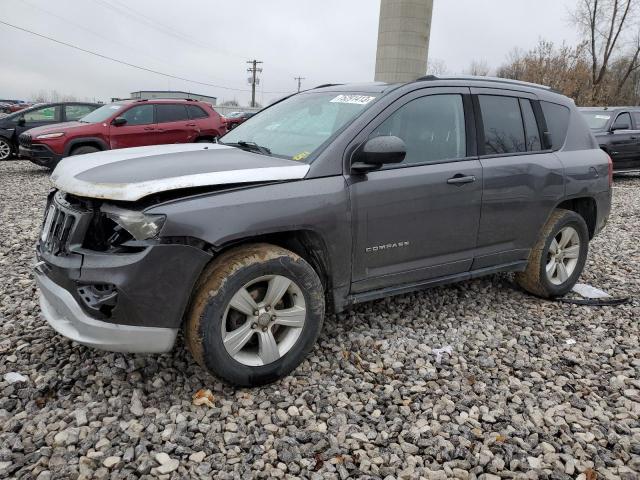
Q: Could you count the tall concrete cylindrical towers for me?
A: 1